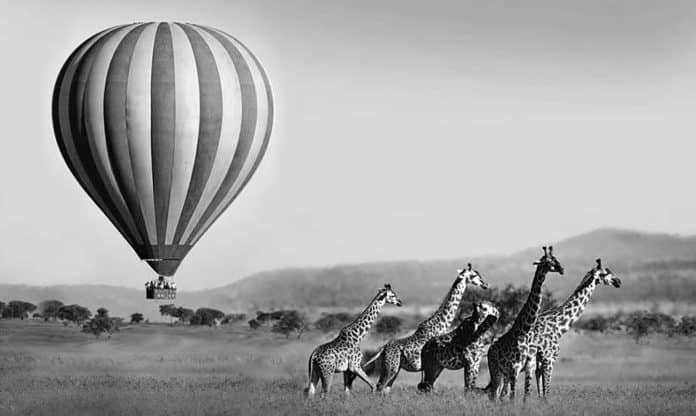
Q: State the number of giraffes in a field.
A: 5